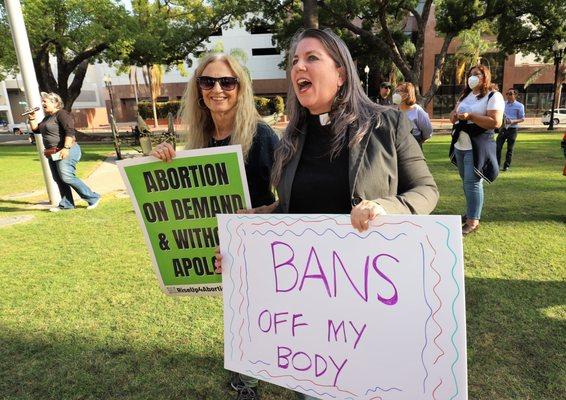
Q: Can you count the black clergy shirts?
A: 1